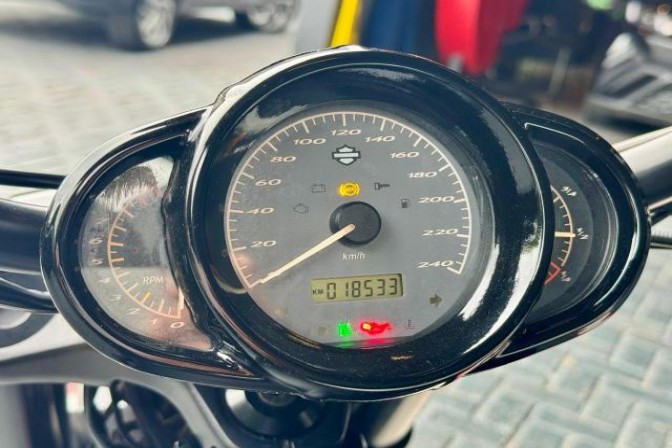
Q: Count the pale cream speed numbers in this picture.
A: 12